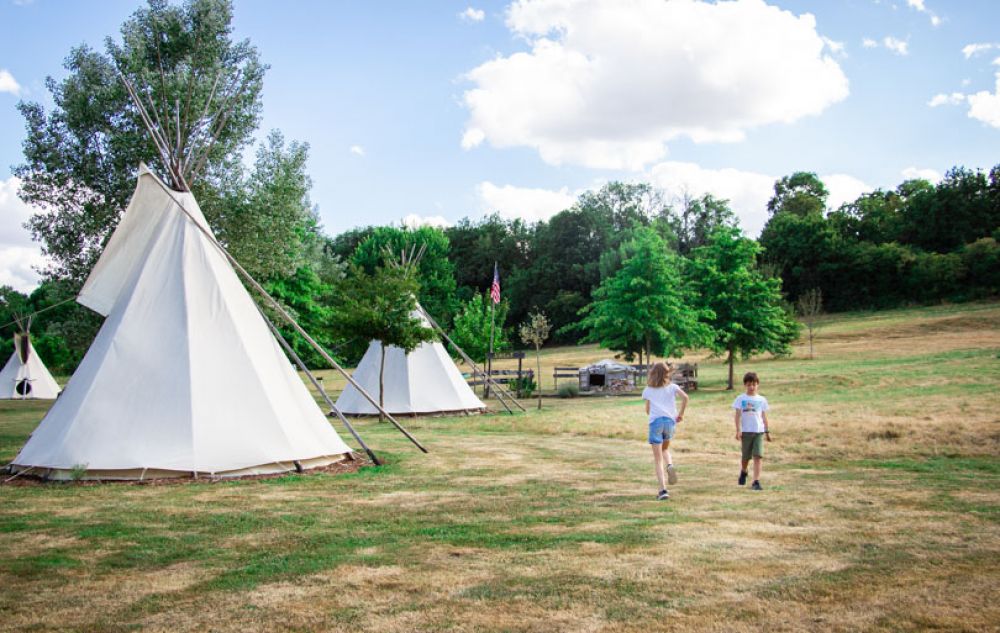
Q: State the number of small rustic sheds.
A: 1